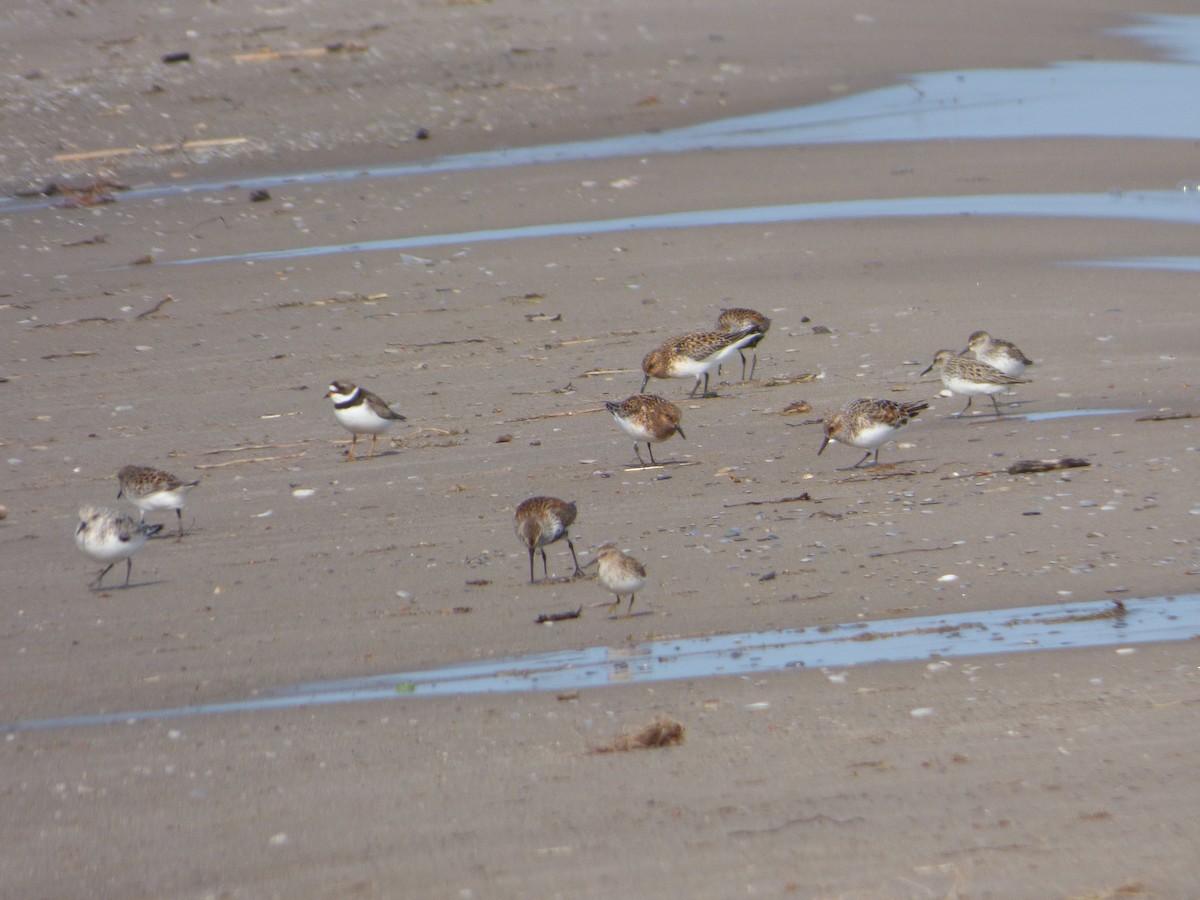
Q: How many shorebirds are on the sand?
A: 11